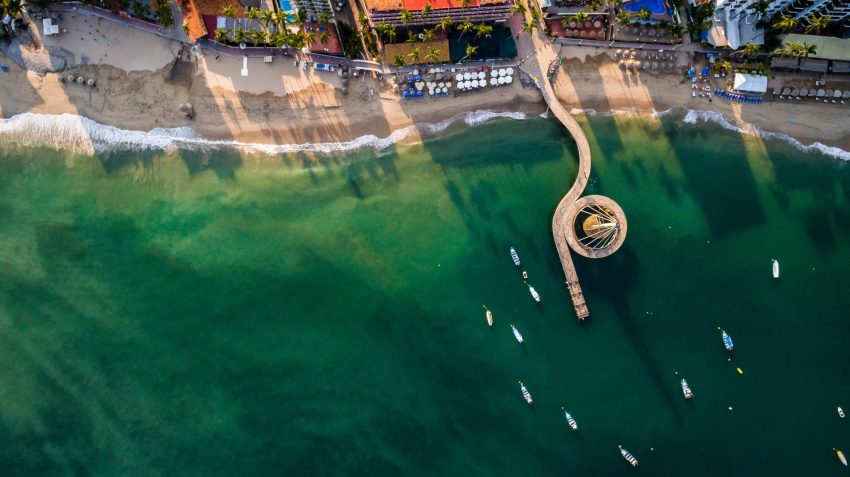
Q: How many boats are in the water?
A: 12